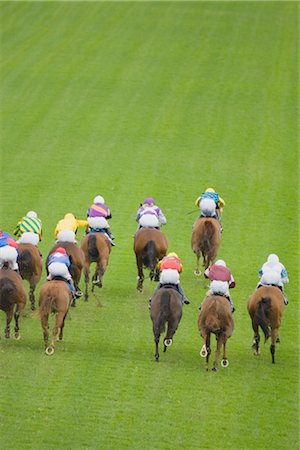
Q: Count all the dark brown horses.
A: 1